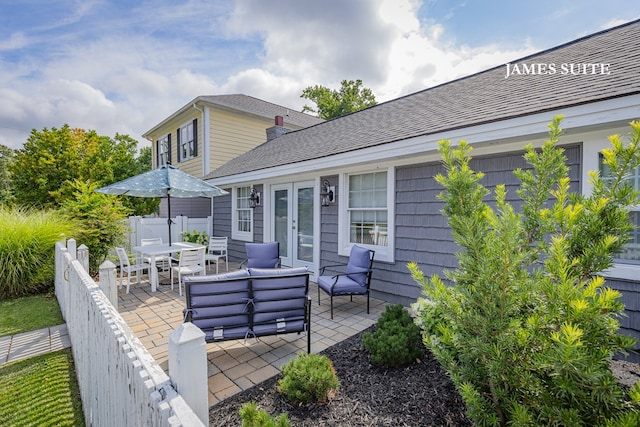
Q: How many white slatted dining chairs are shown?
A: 4